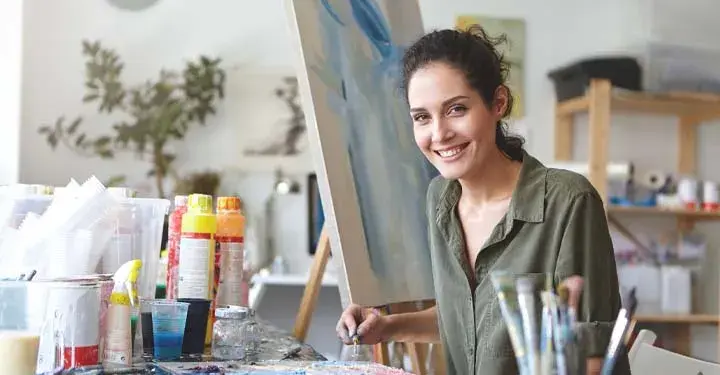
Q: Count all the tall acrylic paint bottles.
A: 3